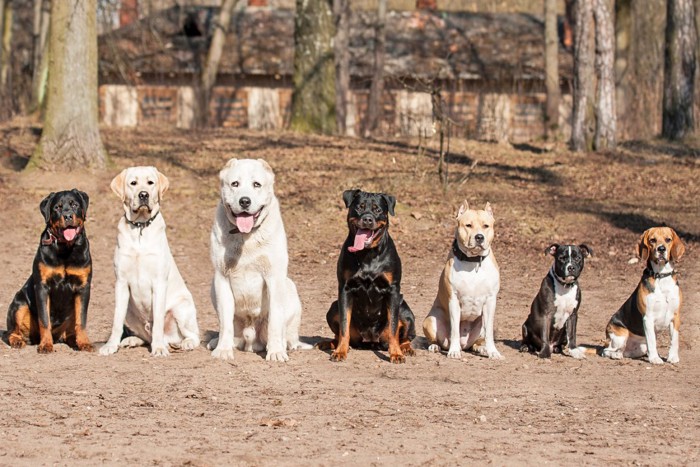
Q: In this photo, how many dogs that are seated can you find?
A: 7